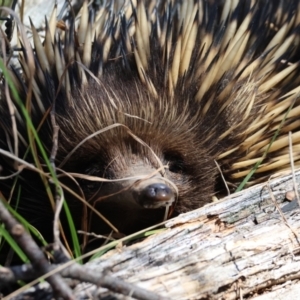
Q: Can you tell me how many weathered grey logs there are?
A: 1